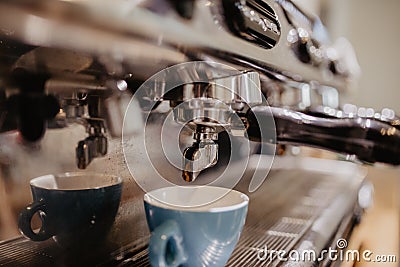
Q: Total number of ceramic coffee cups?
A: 2